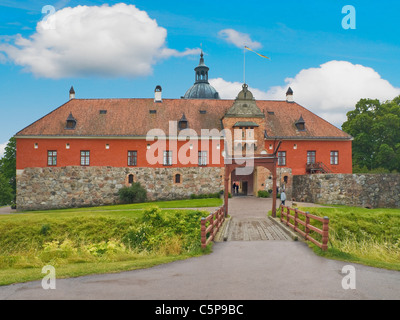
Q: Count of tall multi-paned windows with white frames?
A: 8